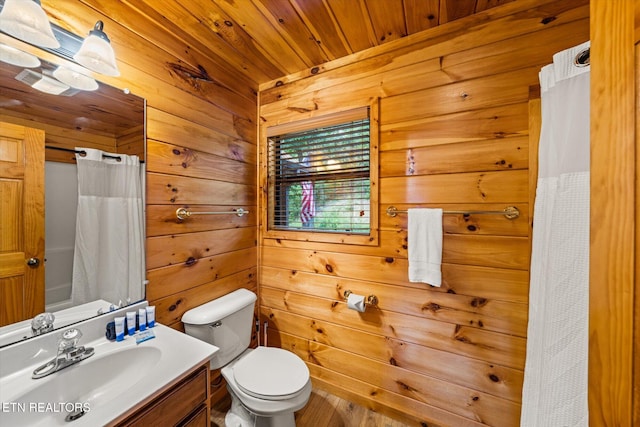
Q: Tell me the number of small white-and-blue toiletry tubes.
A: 4